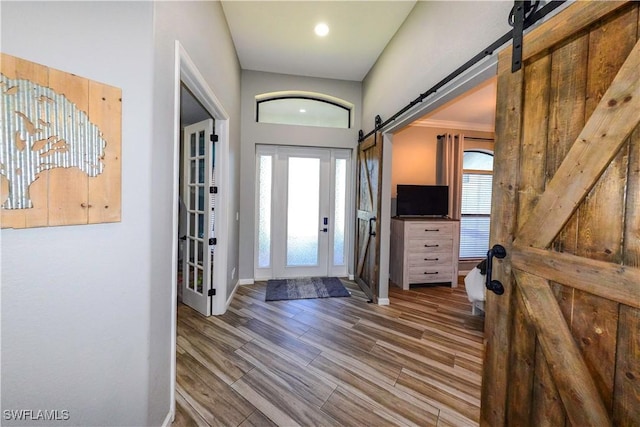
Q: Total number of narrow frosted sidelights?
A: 2